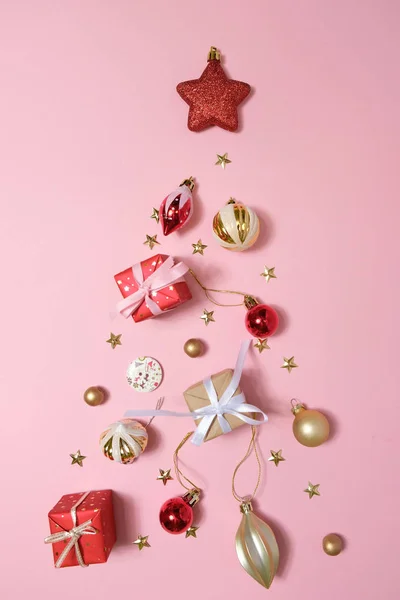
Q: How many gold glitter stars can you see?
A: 15